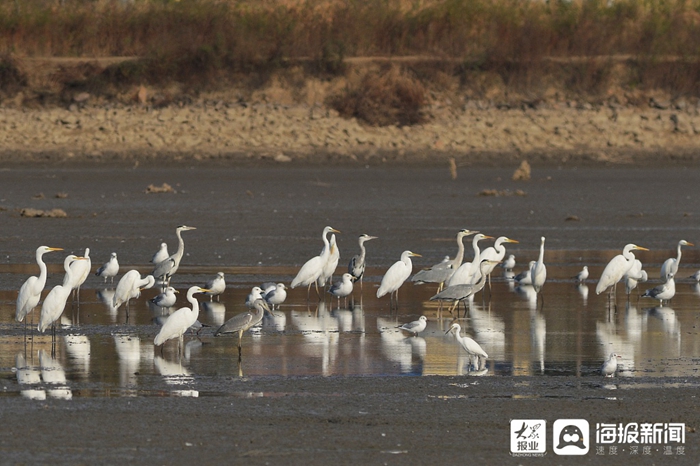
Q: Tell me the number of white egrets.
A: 15